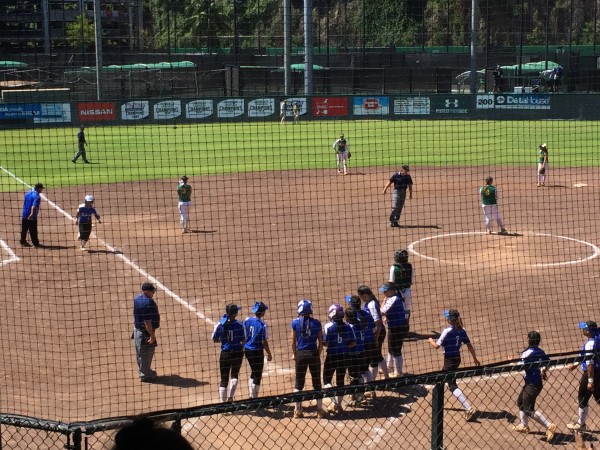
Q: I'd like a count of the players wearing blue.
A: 12